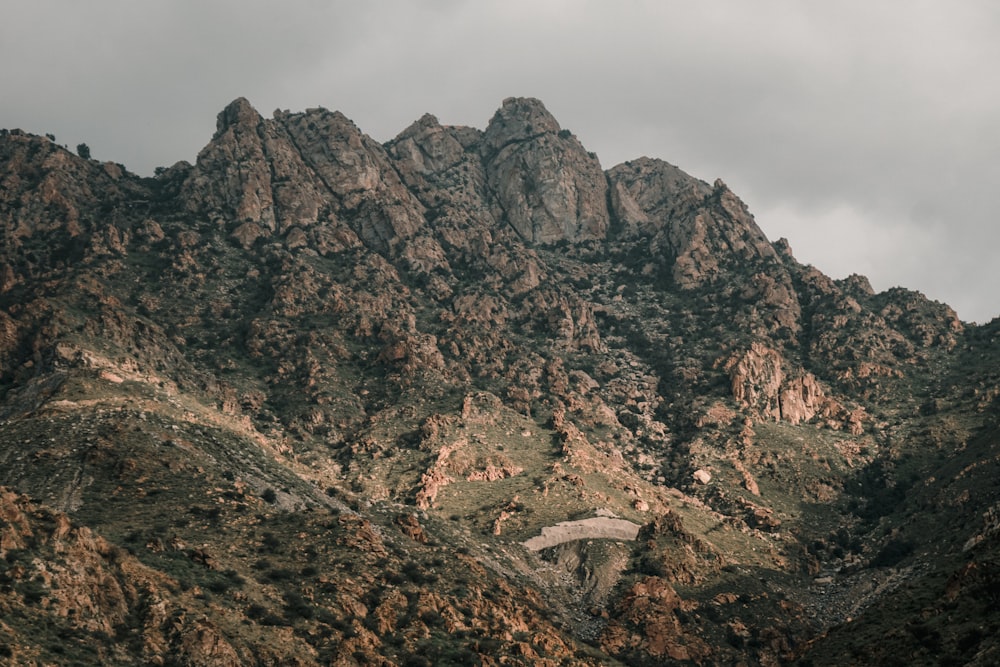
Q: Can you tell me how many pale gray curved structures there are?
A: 1